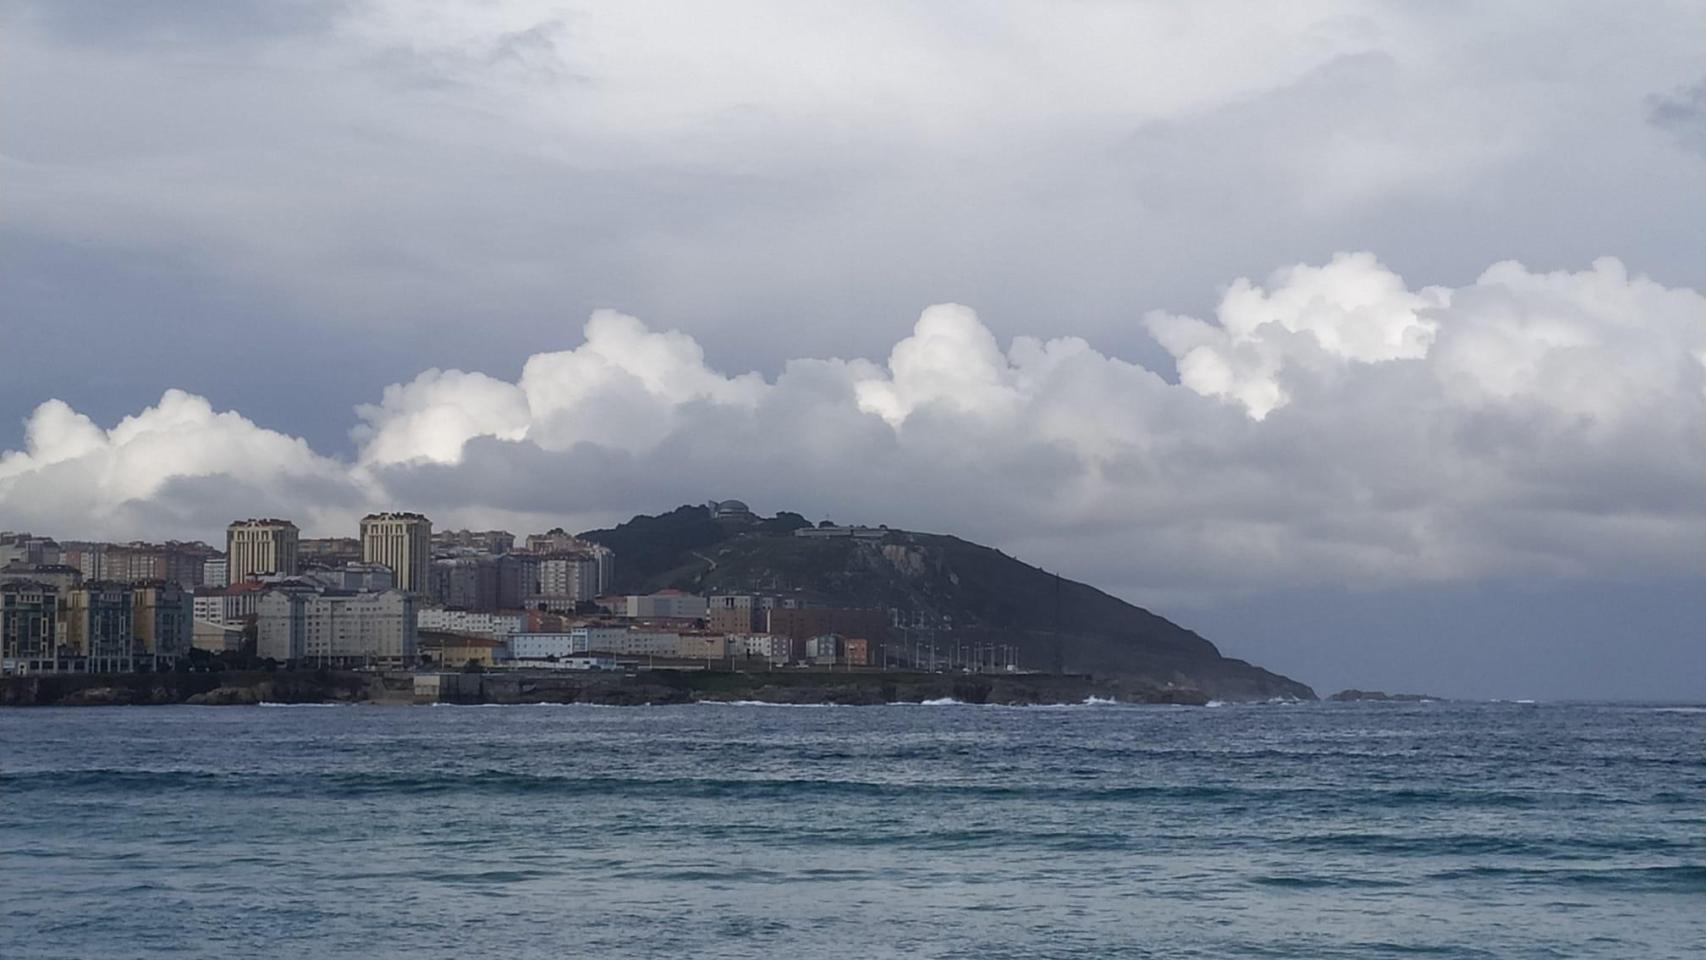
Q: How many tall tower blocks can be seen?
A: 2